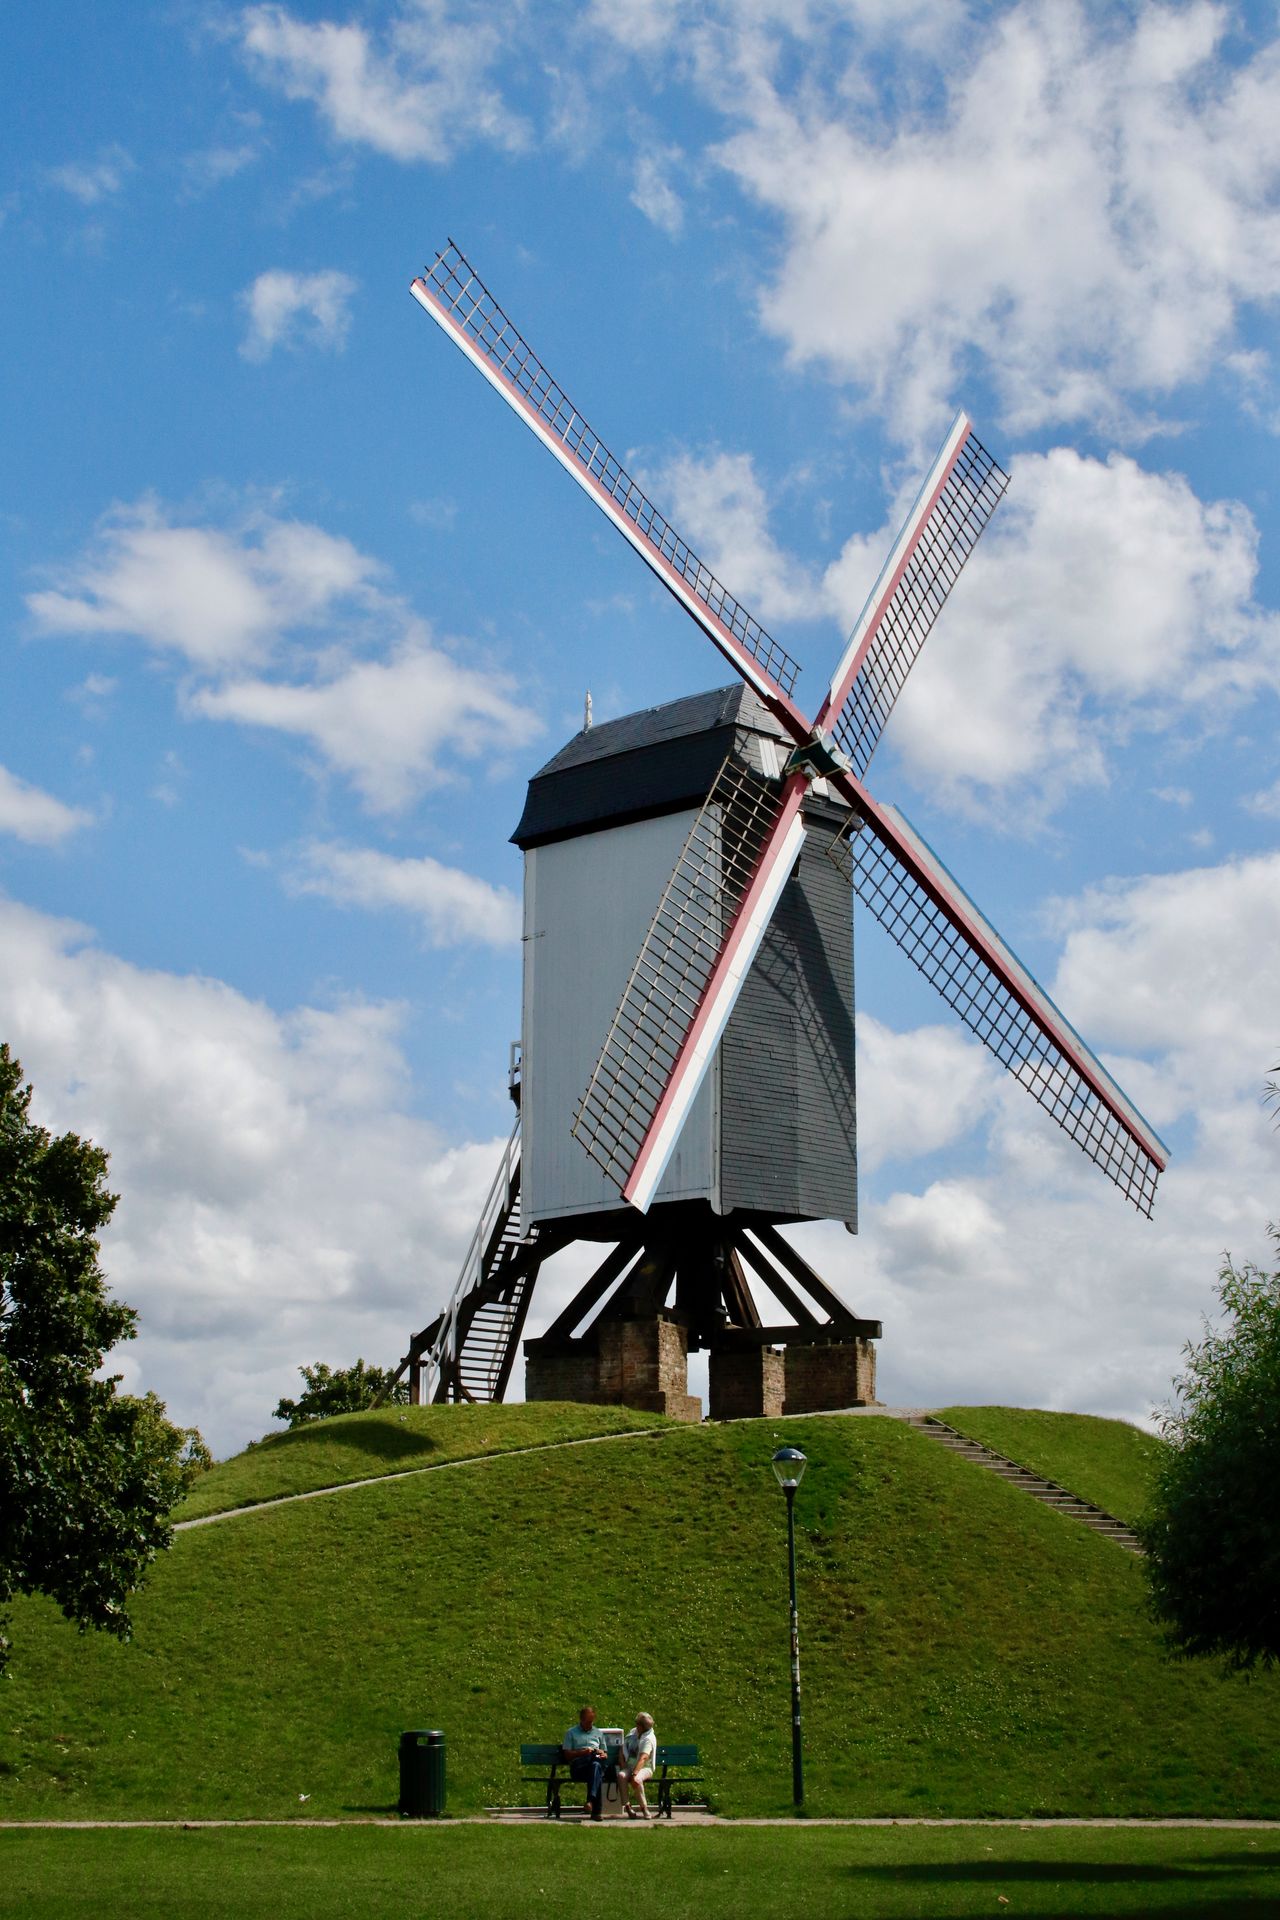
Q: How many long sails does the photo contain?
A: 4